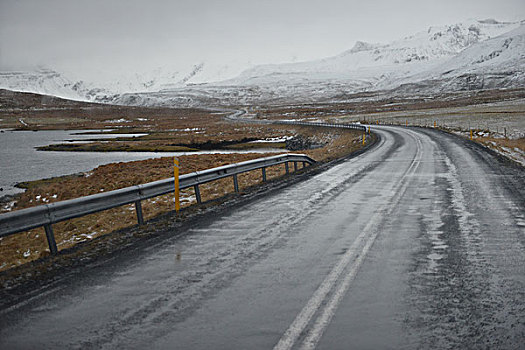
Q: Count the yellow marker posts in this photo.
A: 7